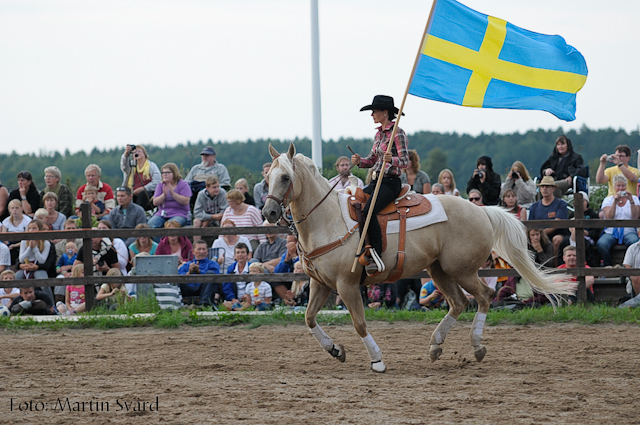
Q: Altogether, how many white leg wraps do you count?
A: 4